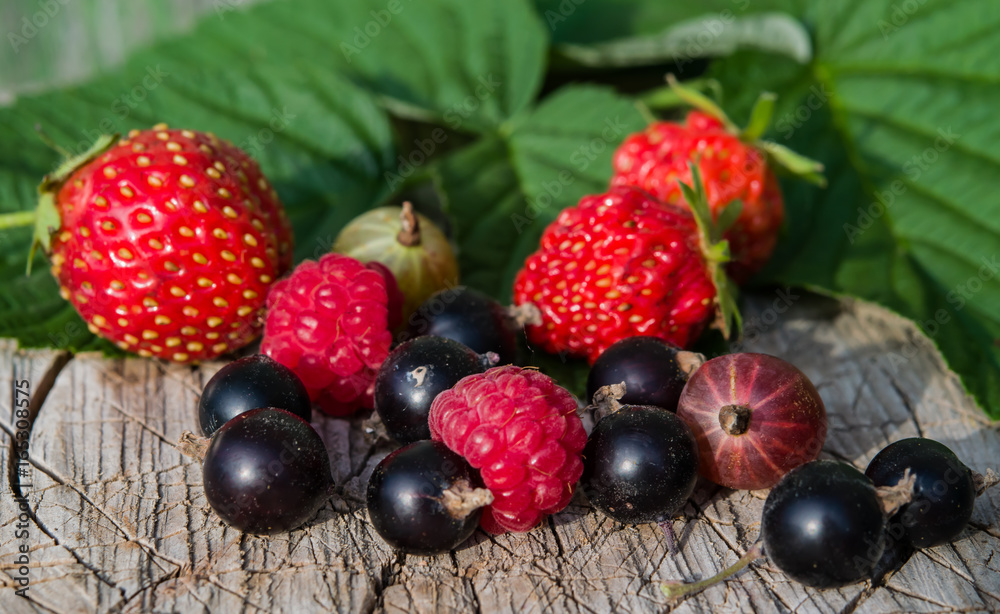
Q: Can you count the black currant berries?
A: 9